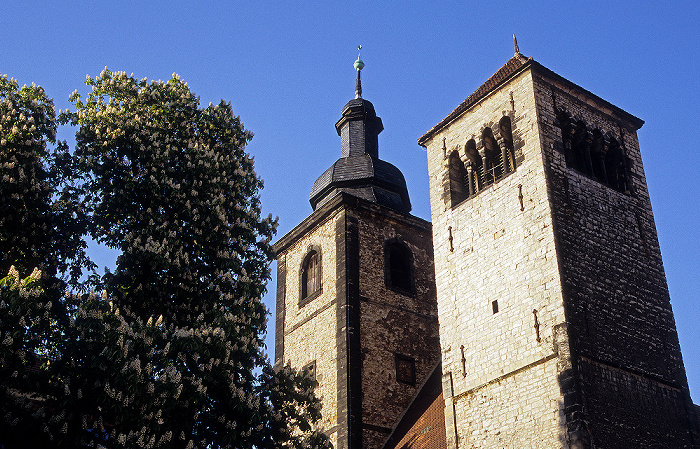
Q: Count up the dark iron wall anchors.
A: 6